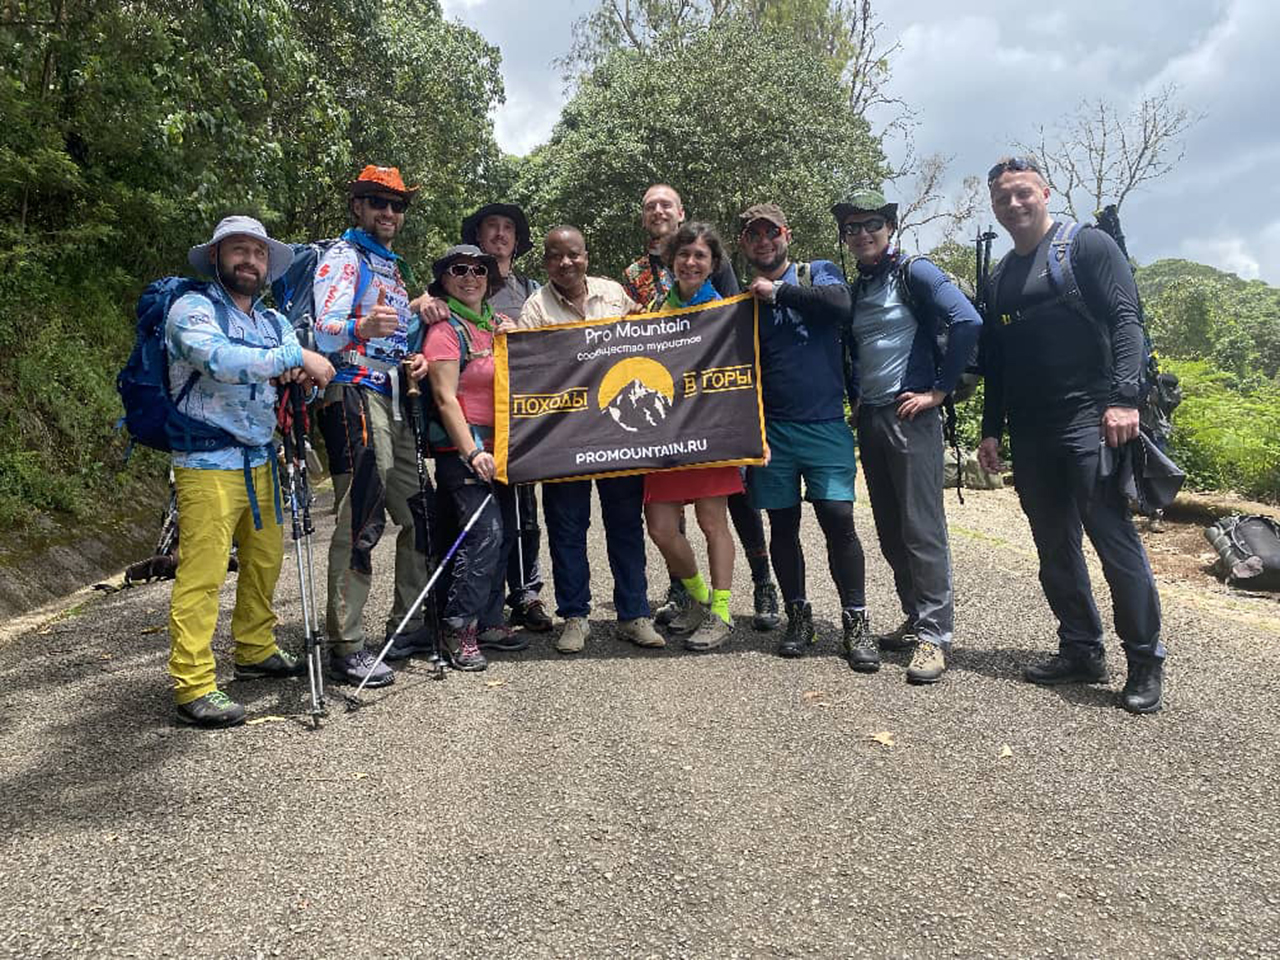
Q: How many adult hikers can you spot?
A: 10